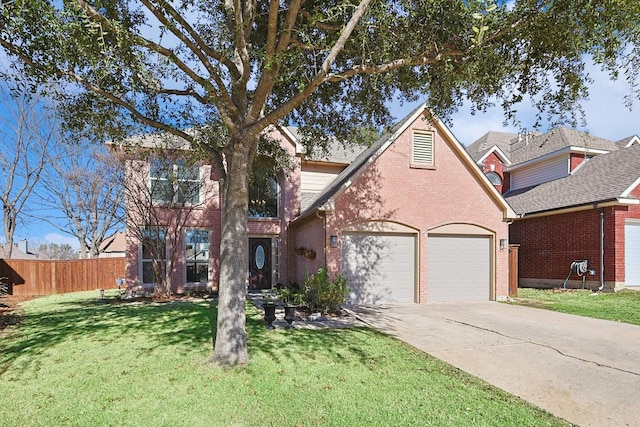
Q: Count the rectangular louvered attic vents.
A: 1